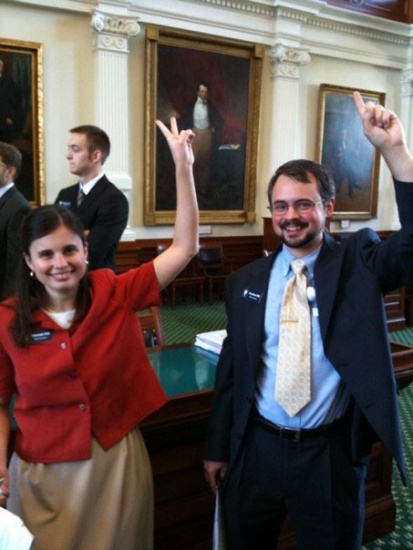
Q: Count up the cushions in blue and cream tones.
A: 0